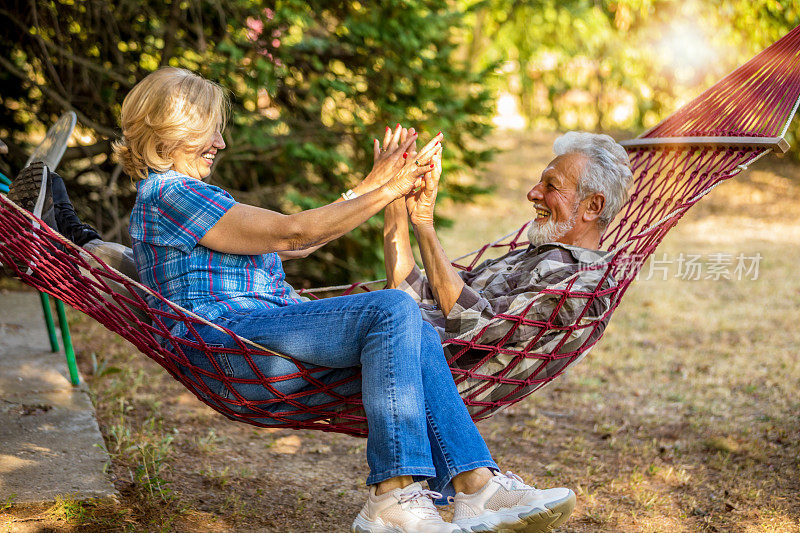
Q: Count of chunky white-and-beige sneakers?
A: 2